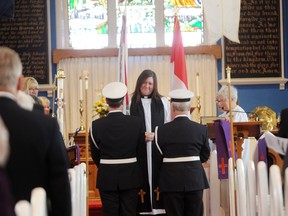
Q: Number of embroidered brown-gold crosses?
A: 2